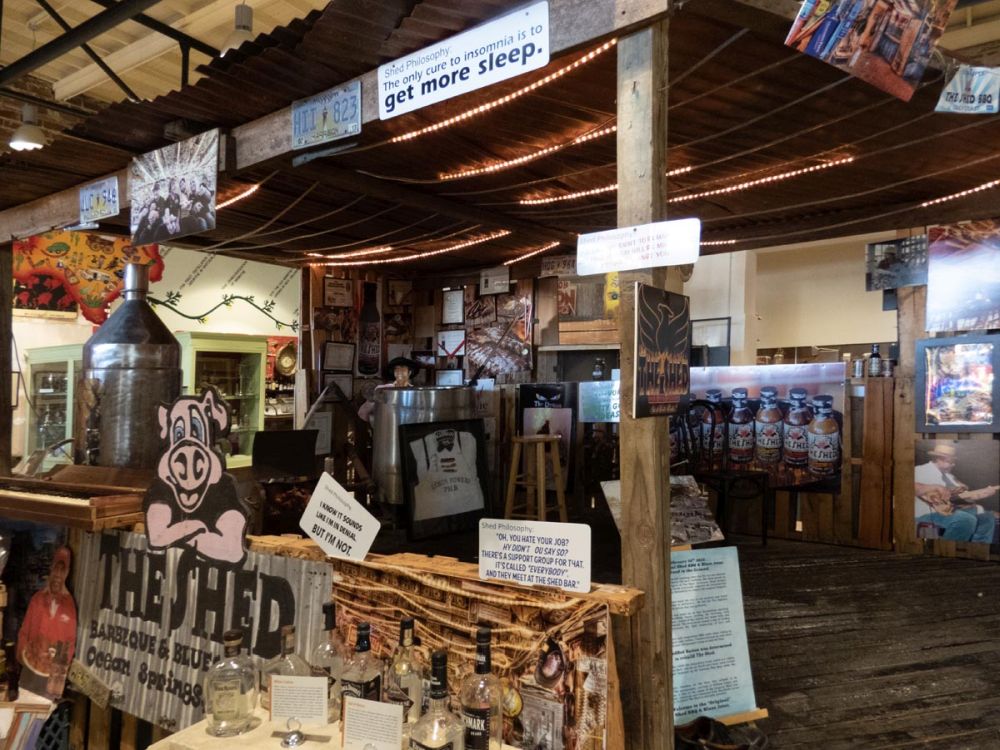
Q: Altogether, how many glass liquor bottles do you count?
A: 7